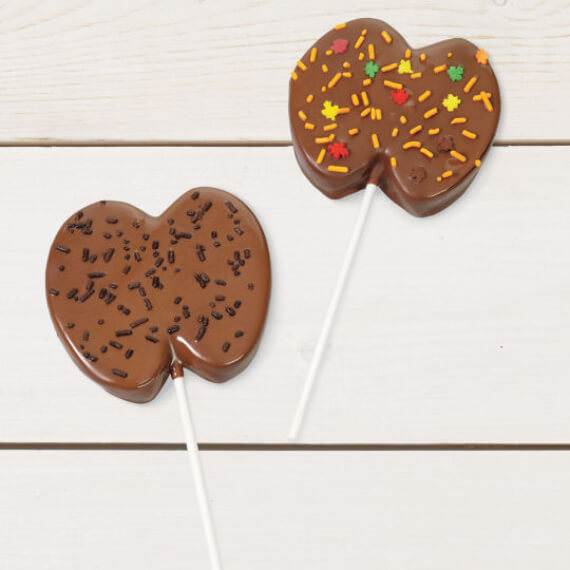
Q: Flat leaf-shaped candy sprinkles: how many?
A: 11